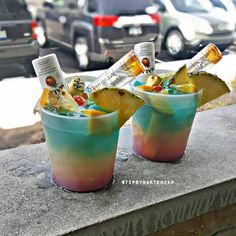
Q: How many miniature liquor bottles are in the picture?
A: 4